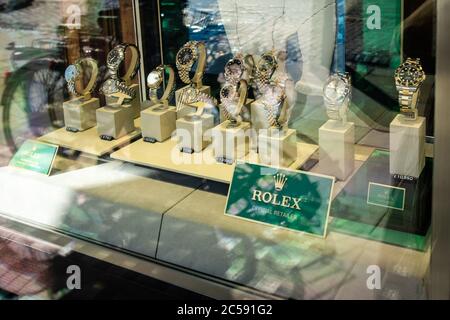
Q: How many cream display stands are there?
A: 12